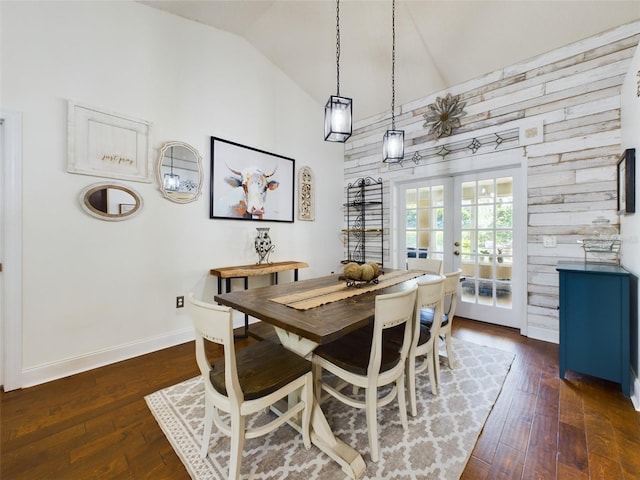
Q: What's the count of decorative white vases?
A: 1